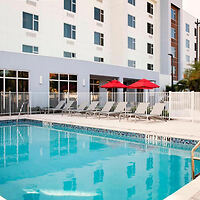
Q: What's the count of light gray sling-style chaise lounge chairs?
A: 8